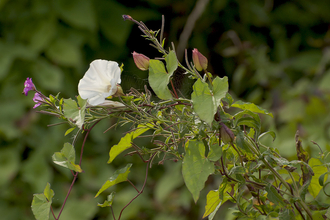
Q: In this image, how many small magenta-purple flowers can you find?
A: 2